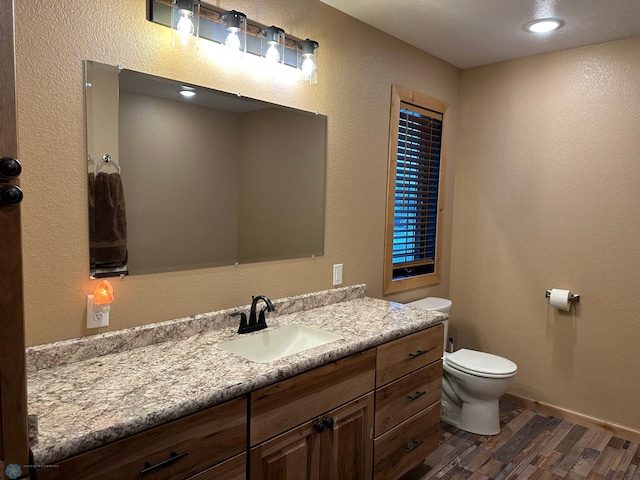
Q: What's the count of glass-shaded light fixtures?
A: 4